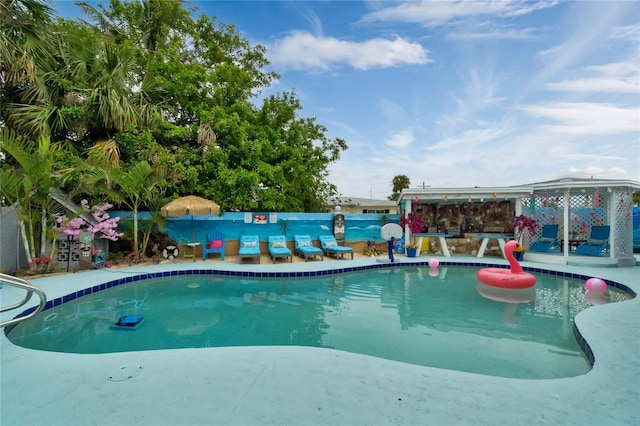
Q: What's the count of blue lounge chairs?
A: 6